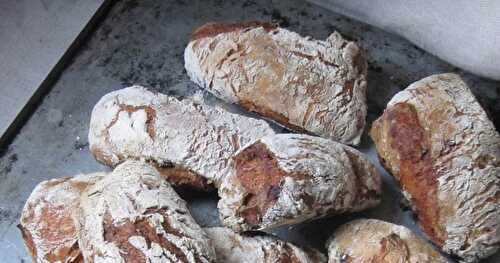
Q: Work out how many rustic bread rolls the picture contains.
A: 8